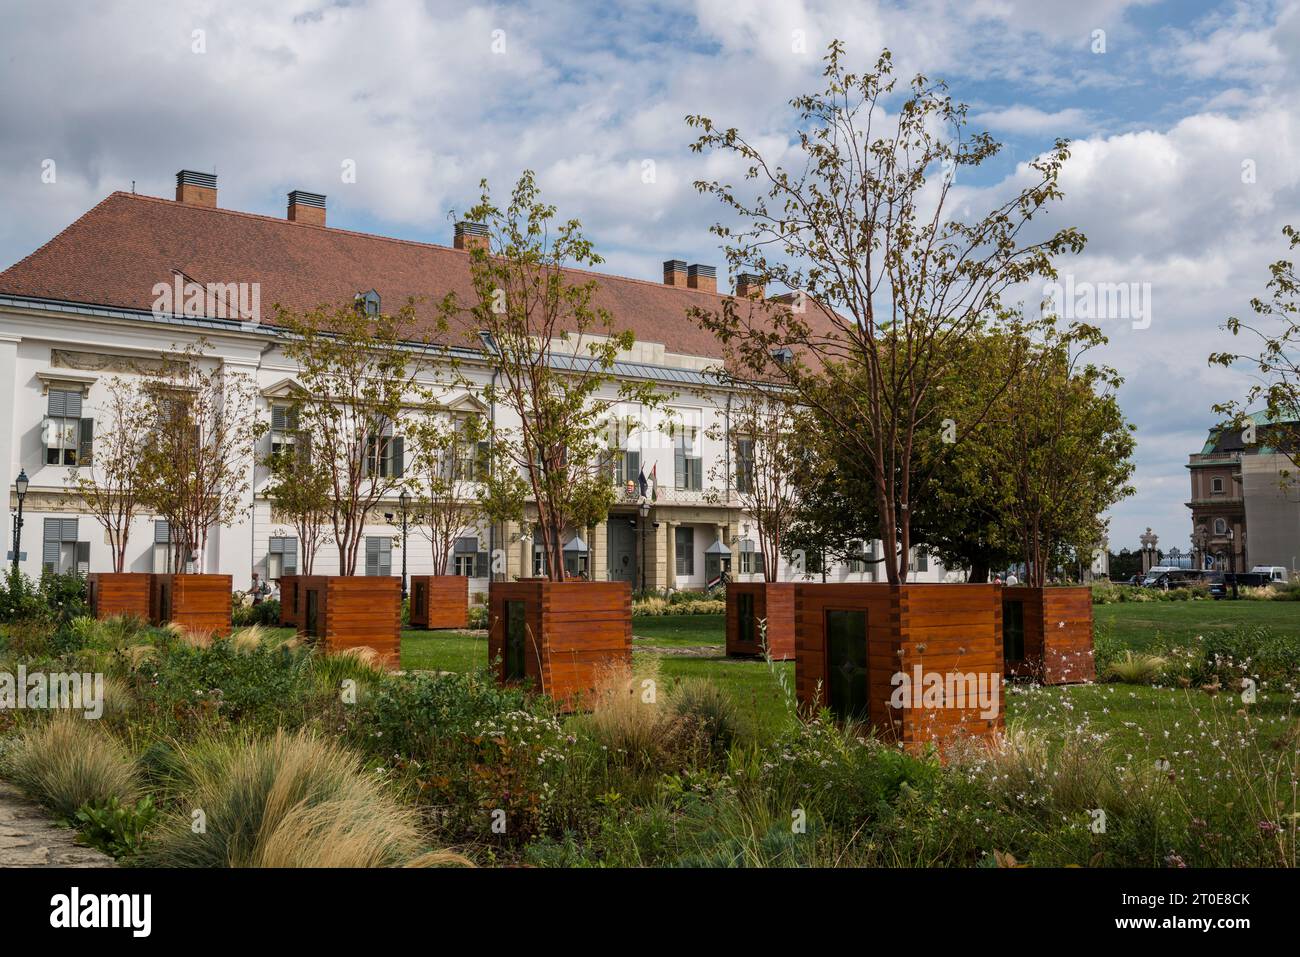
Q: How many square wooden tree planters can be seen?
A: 9